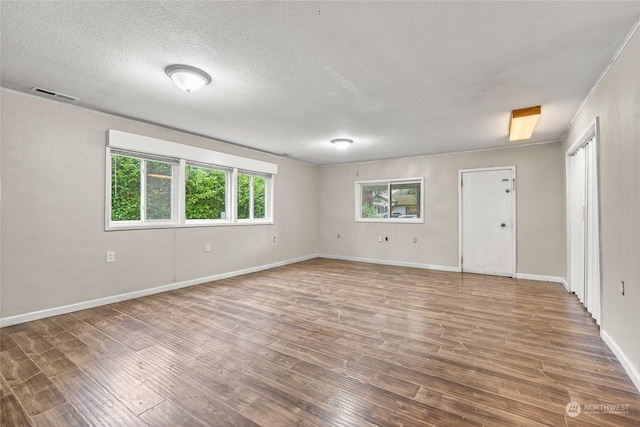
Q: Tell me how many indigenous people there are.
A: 0